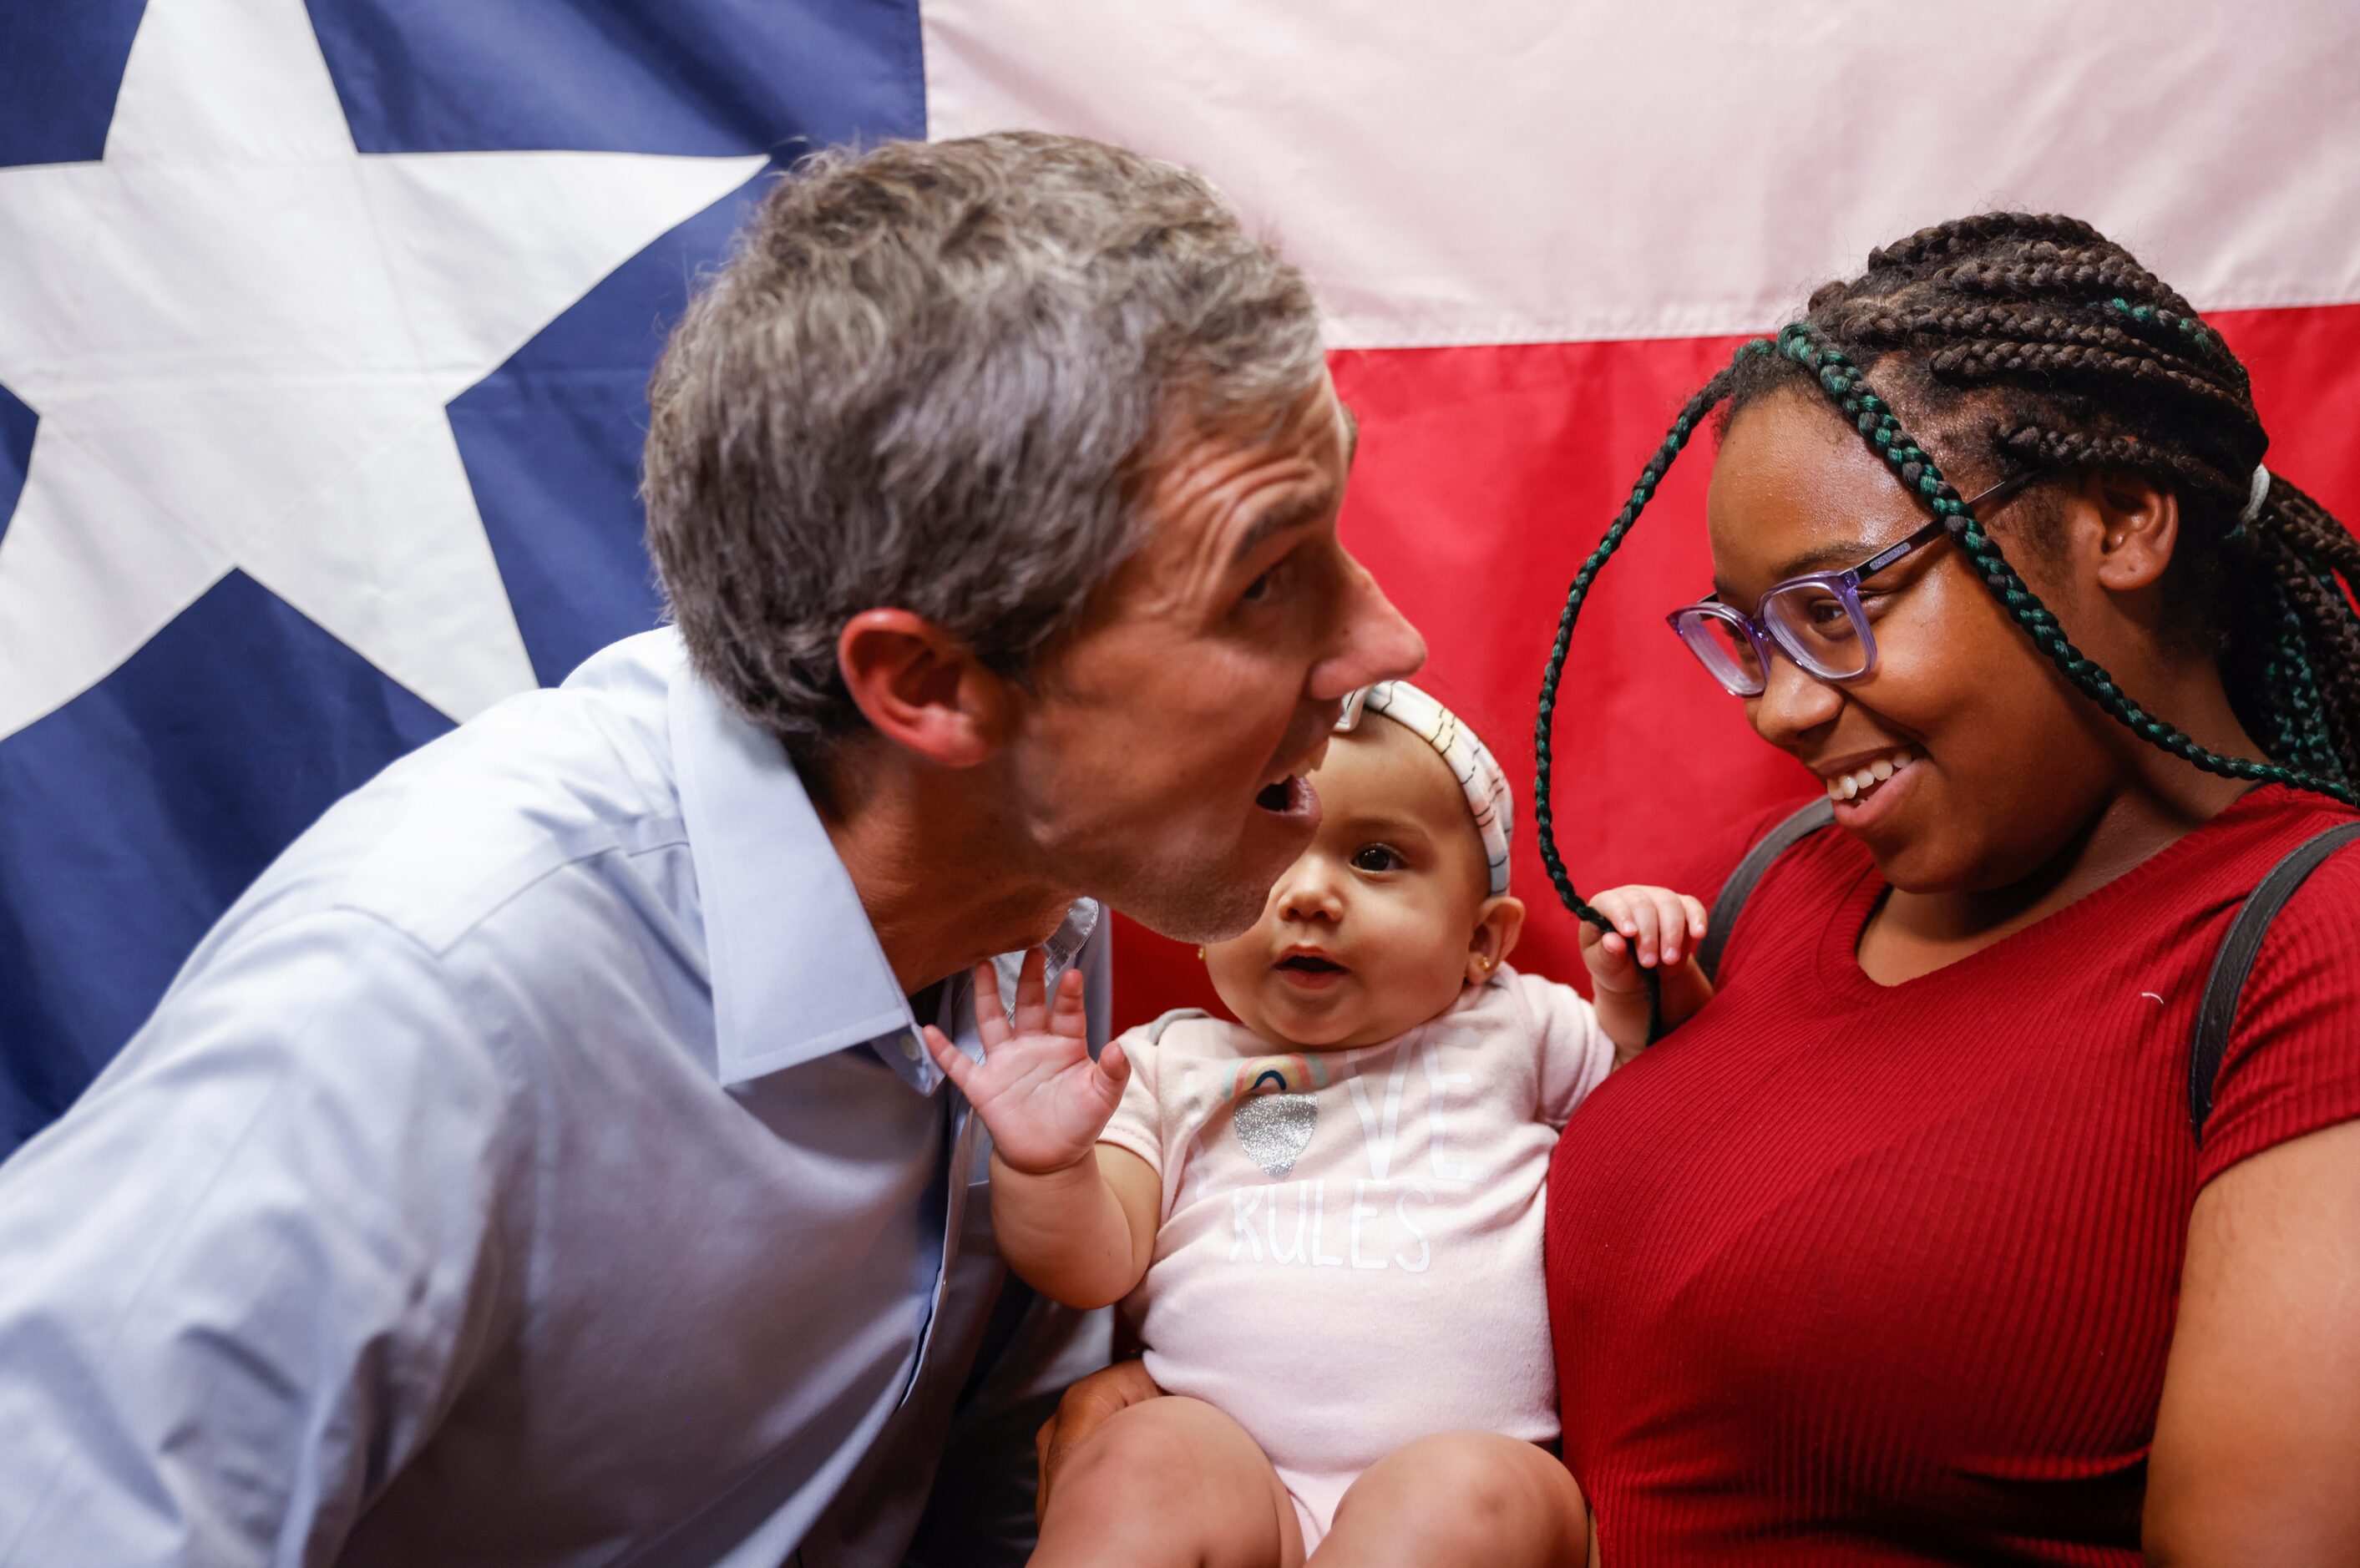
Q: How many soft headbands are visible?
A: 1